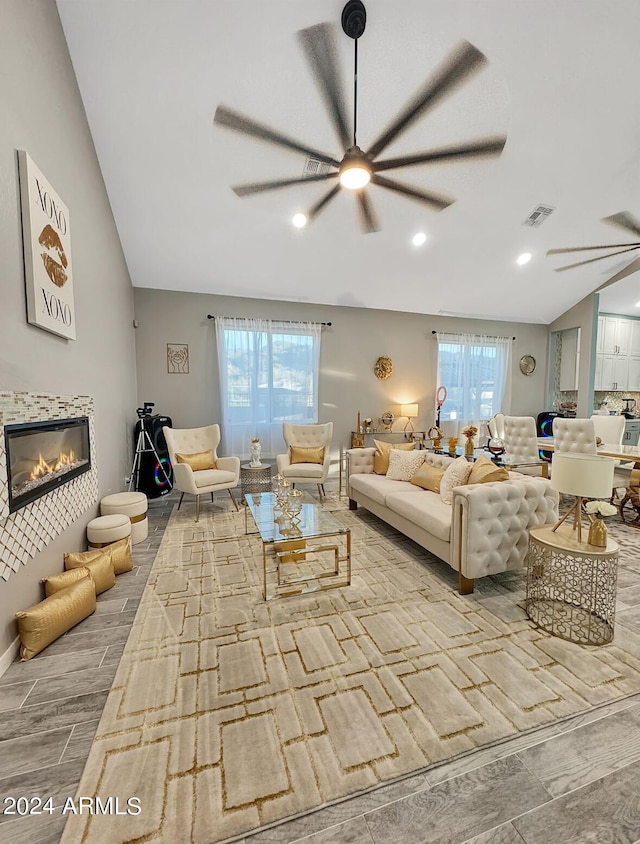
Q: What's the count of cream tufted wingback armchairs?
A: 2